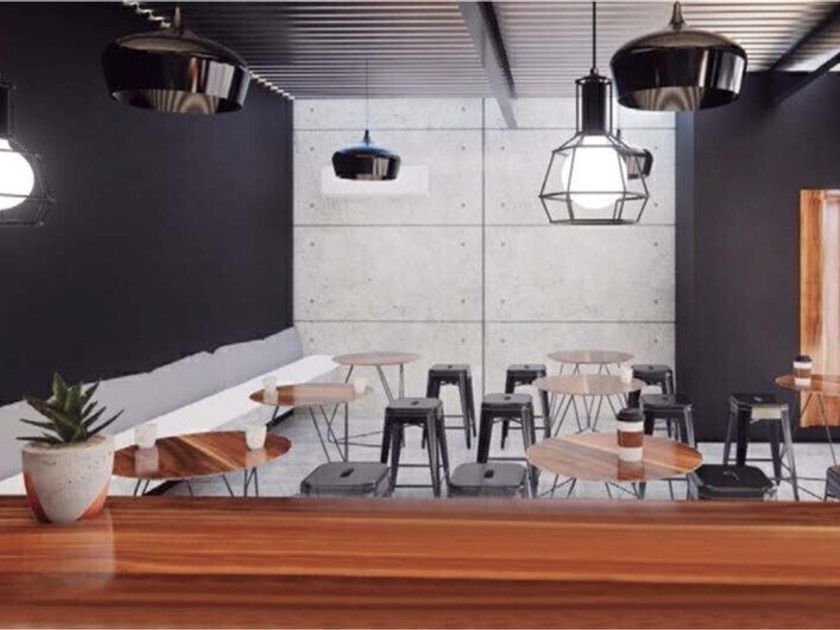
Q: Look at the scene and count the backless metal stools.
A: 11